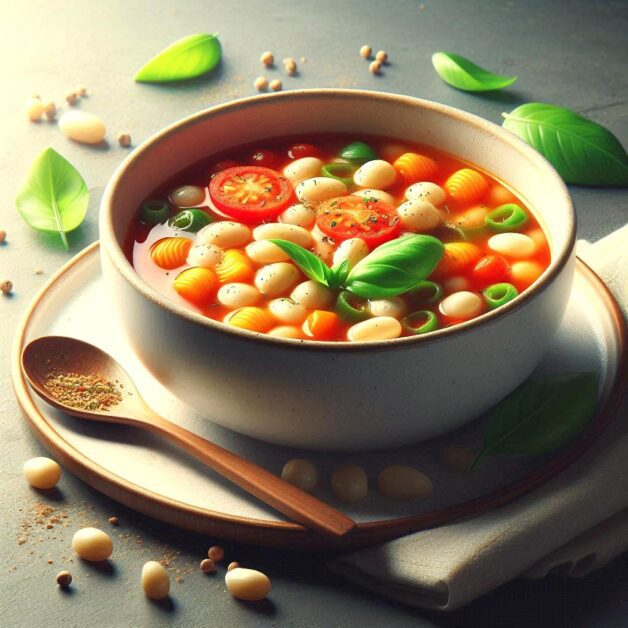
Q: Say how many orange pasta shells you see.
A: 7